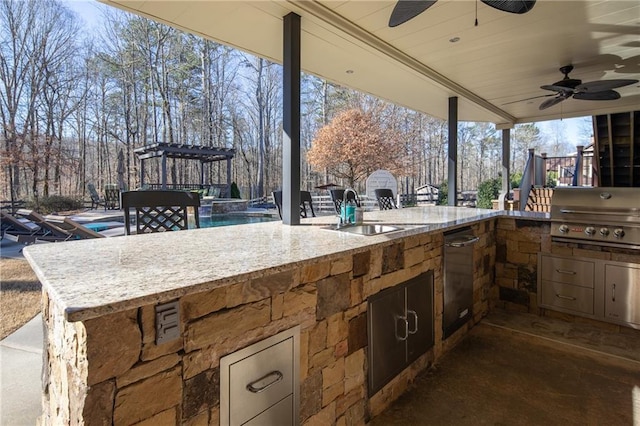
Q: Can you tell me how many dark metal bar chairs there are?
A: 4